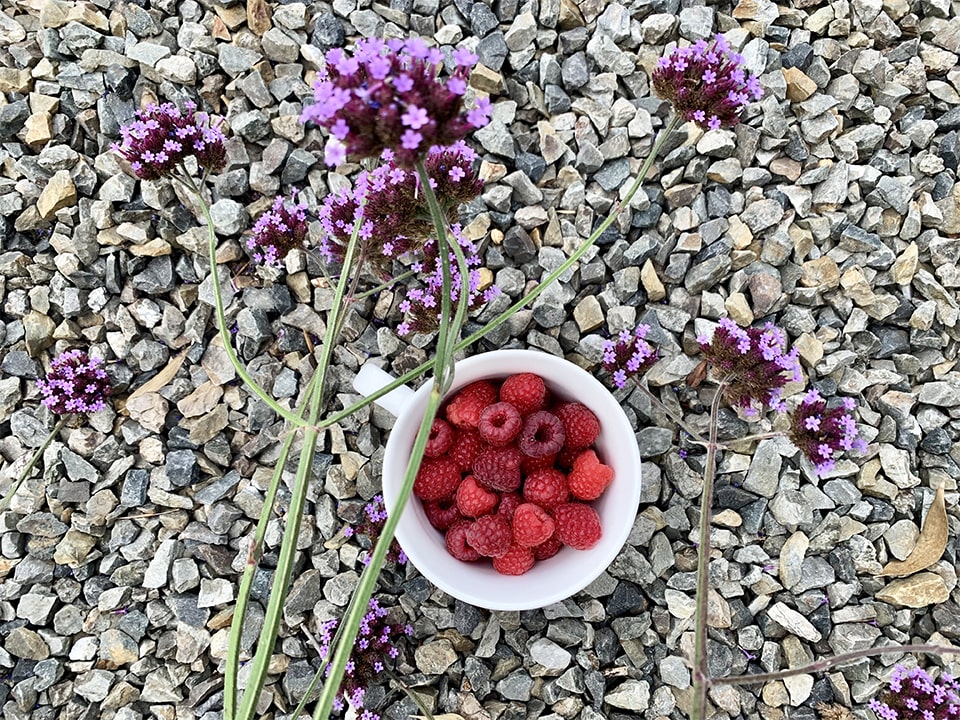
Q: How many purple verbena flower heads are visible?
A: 13